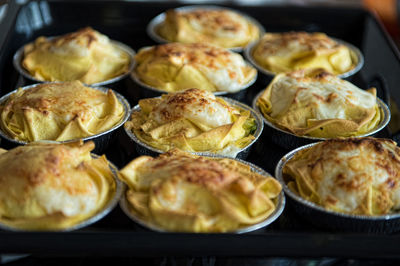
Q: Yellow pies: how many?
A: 10